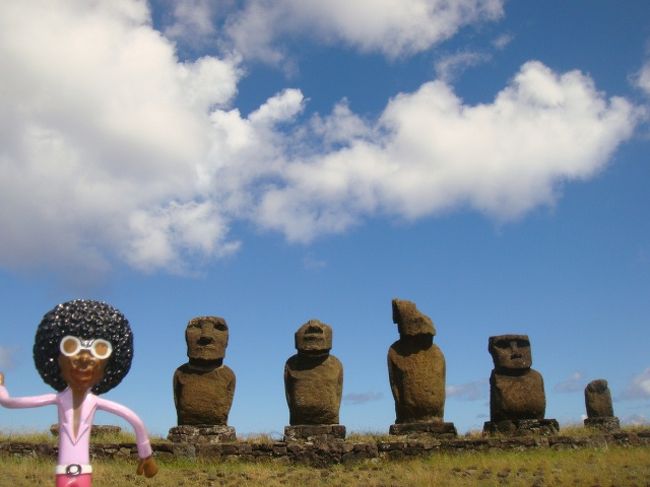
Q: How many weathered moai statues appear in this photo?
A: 5